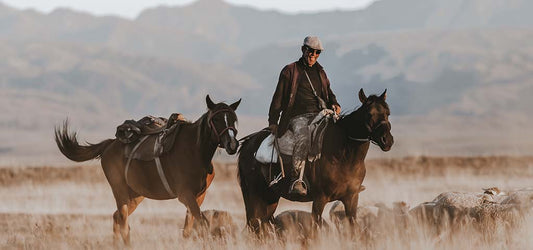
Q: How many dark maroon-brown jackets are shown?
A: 1